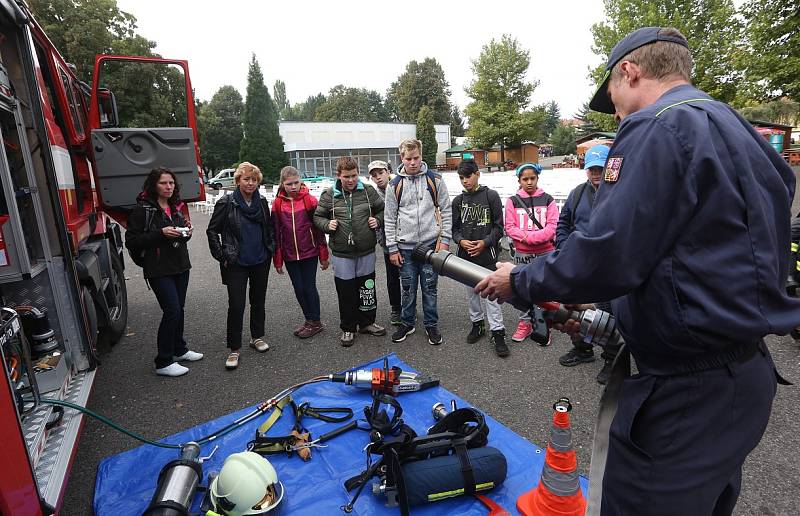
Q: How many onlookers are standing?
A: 9